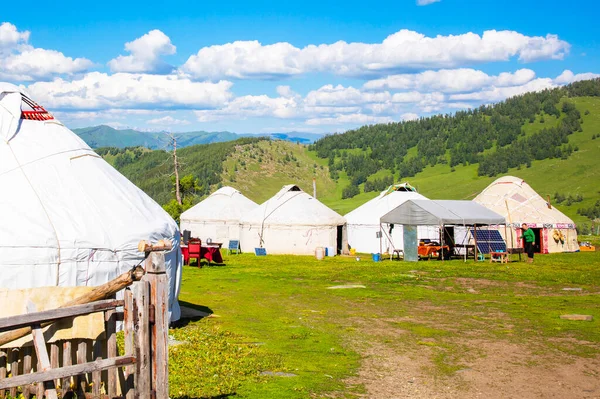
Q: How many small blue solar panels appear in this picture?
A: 2